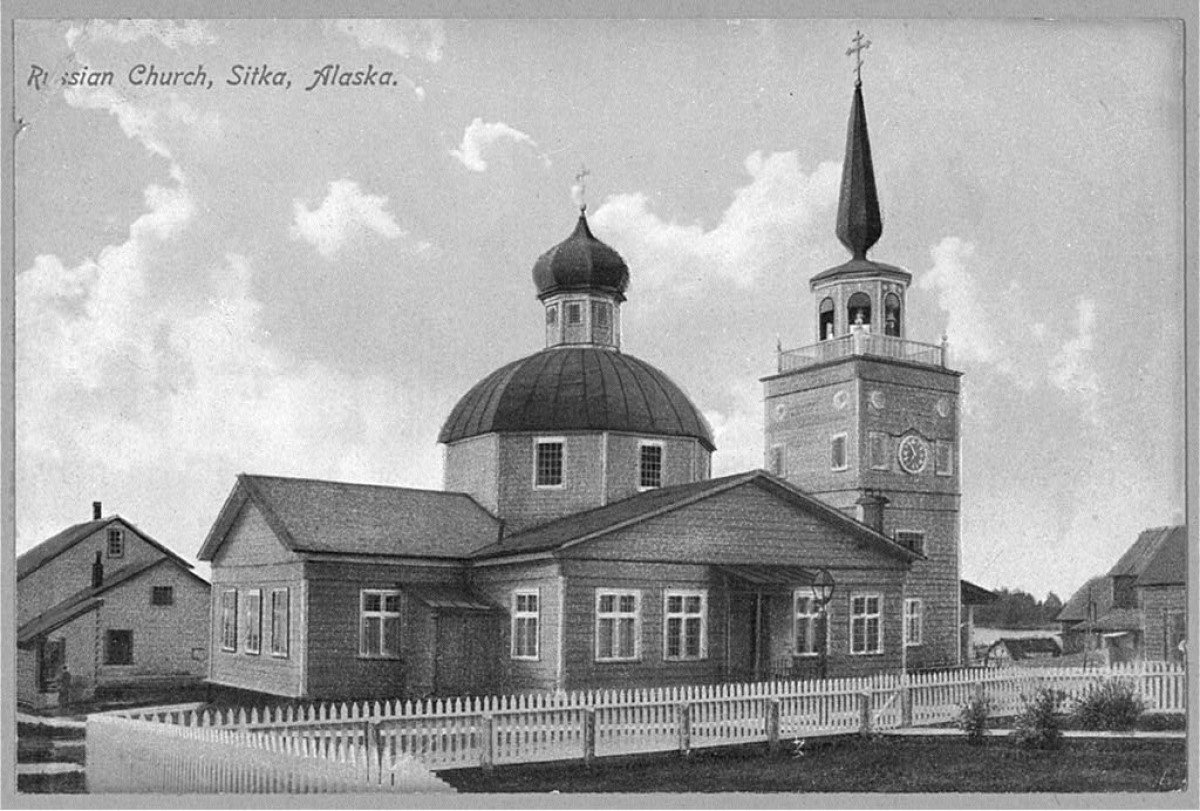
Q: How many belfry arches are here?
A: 3